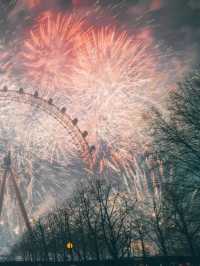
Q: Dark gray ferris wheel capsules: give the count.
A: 8